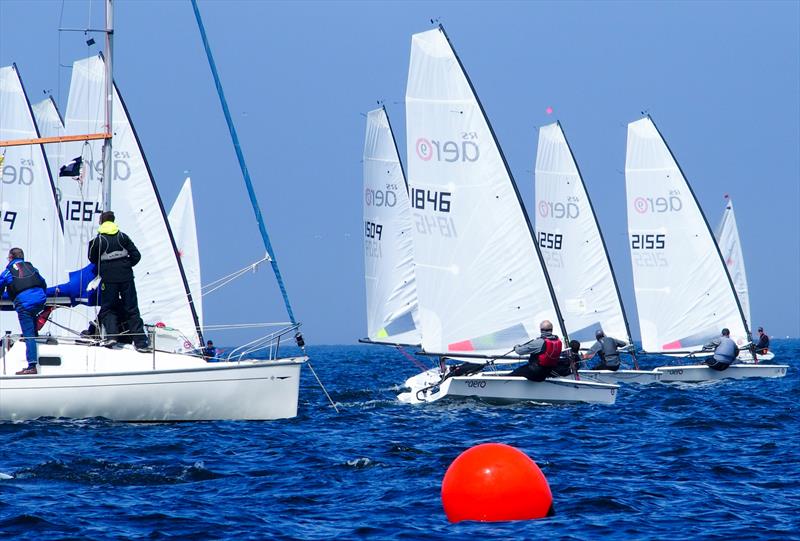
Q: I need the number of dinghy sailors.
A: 6